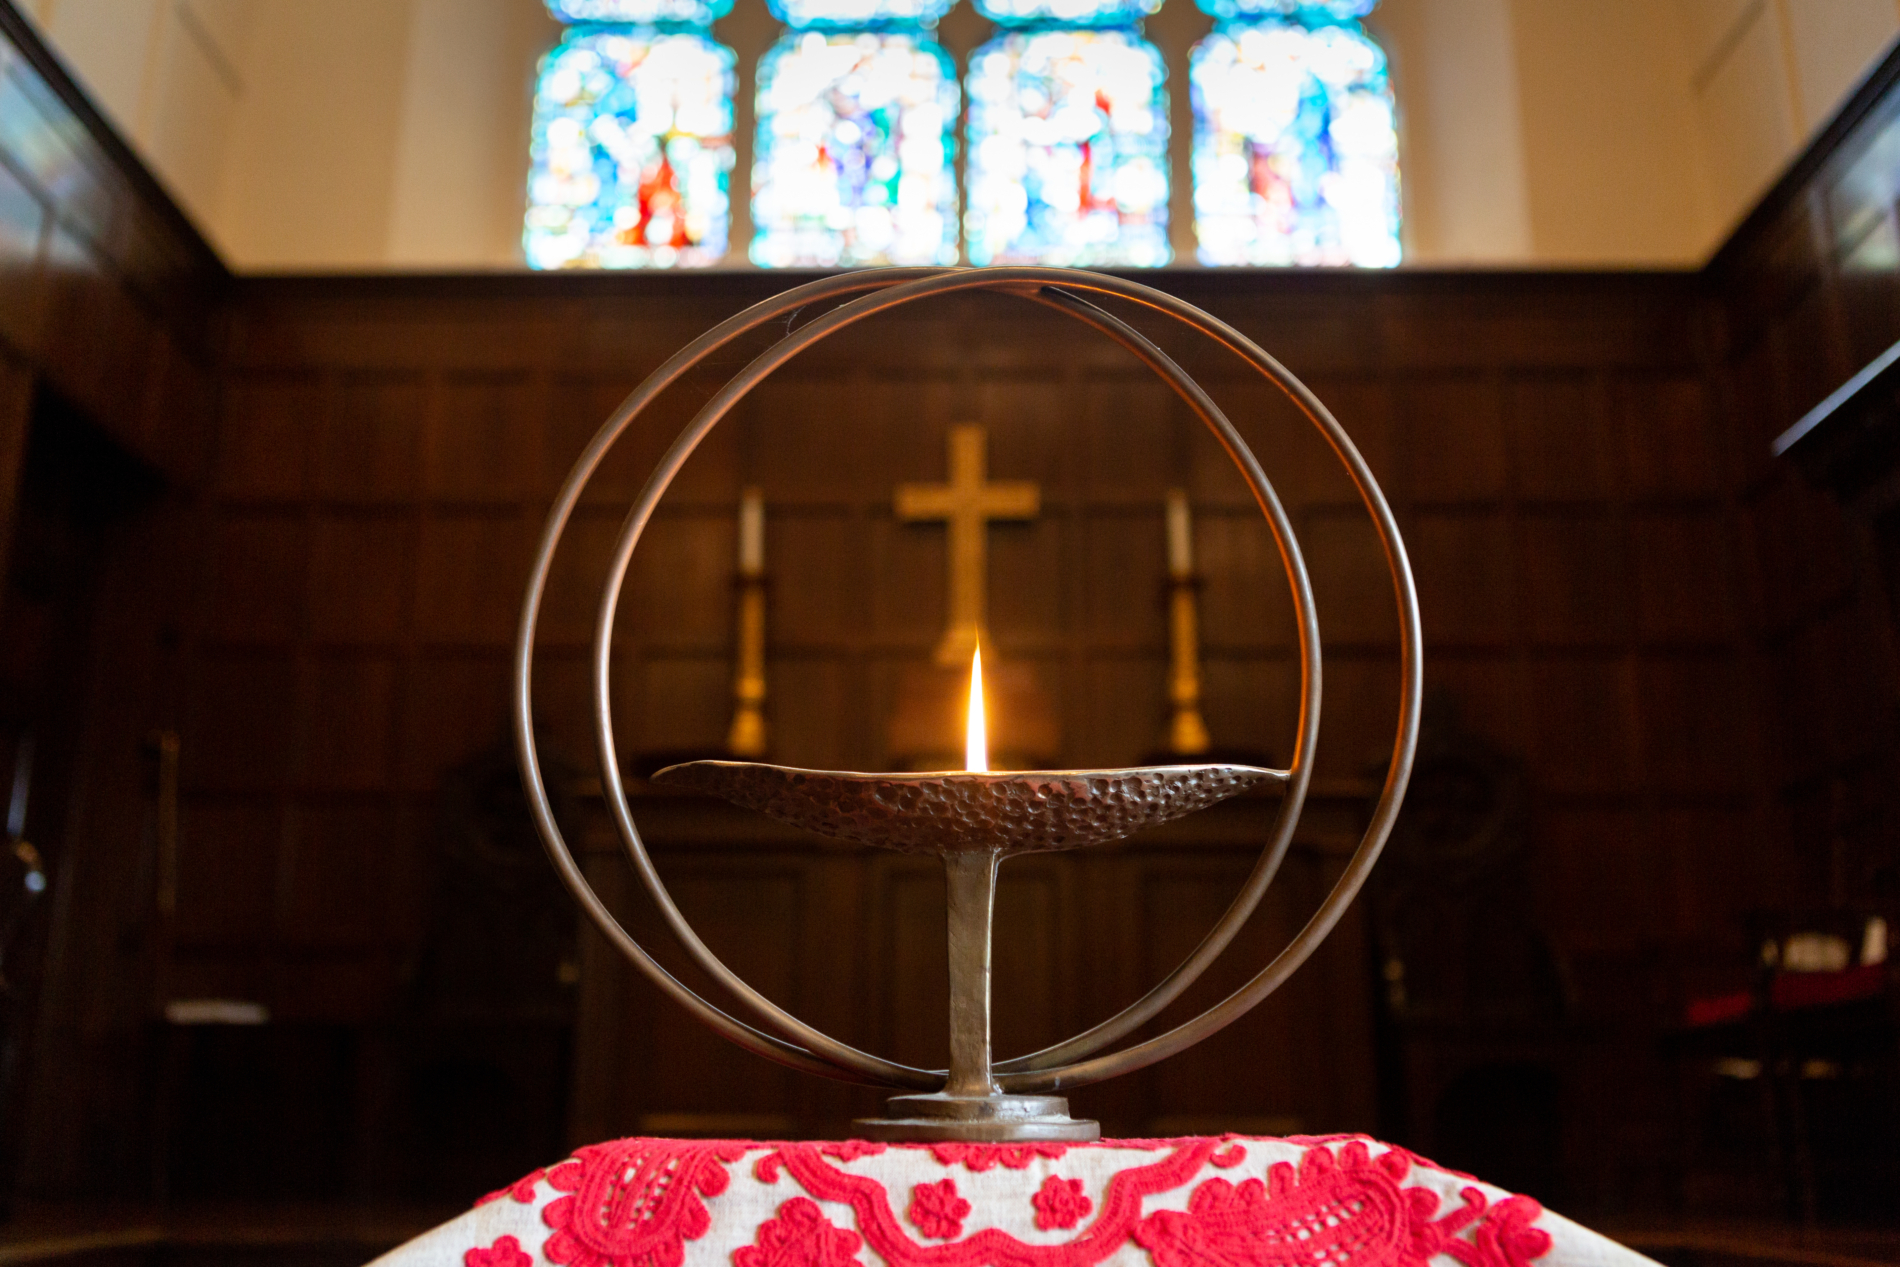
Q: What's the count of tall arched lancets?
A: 4